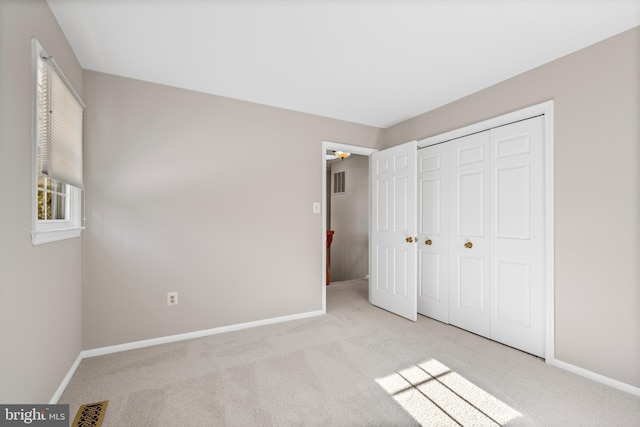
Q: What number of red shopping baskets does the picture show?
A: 0